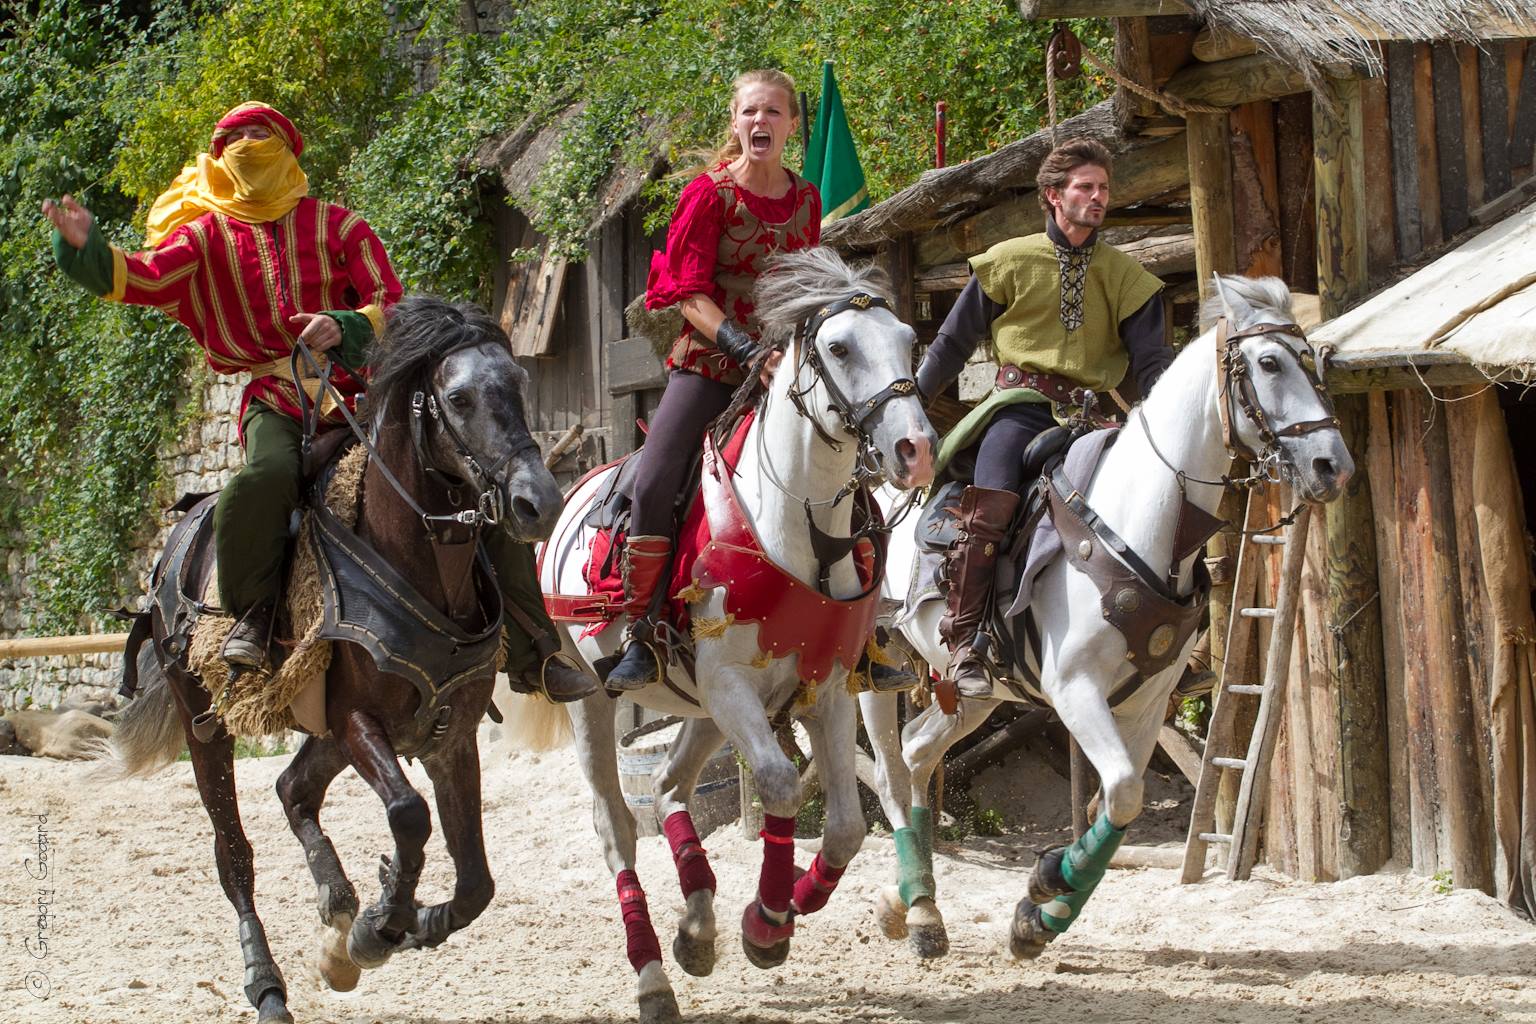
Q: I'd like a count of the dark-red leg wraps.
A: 4